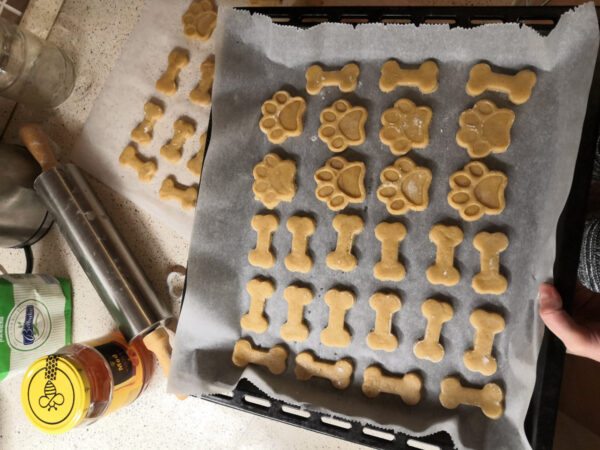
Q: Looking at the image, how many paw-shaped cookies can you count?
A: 9